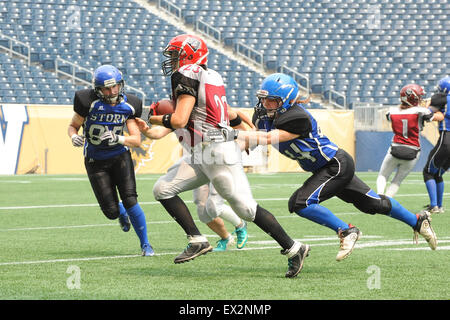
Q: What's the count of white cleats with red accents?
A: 2